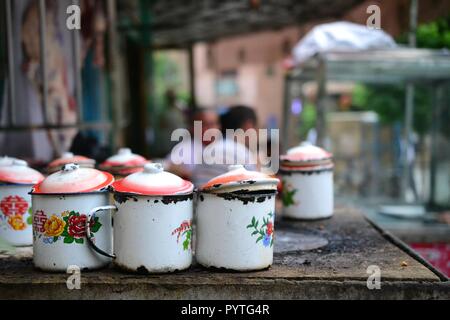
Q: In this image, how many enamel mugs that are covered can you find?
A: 7